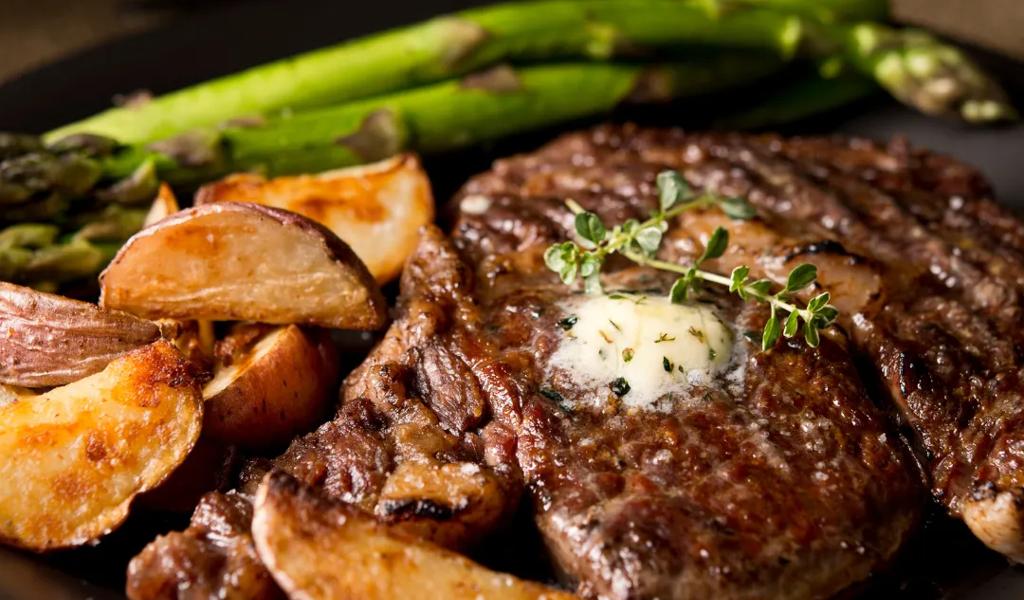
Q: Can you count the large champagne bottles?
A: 0